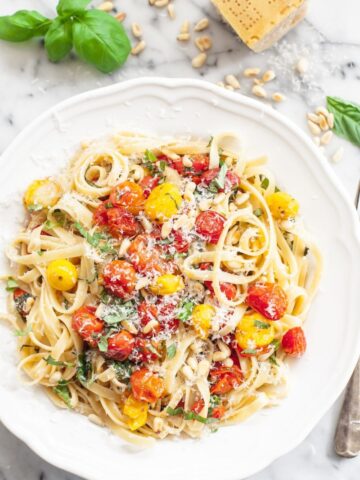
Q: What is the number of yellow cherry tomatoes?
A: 8